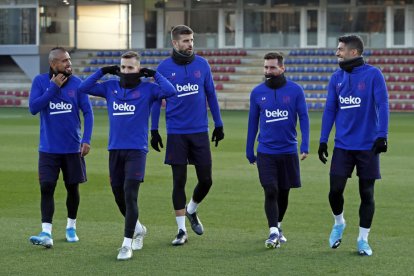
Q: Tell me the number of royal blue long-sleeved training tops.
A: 5